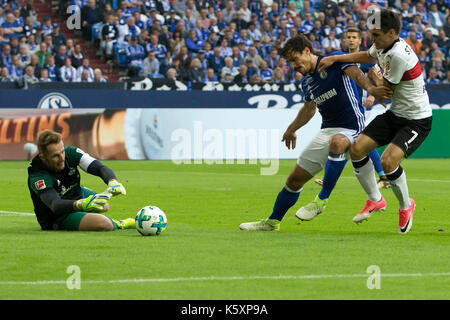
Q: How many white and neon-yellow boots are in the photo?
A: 2